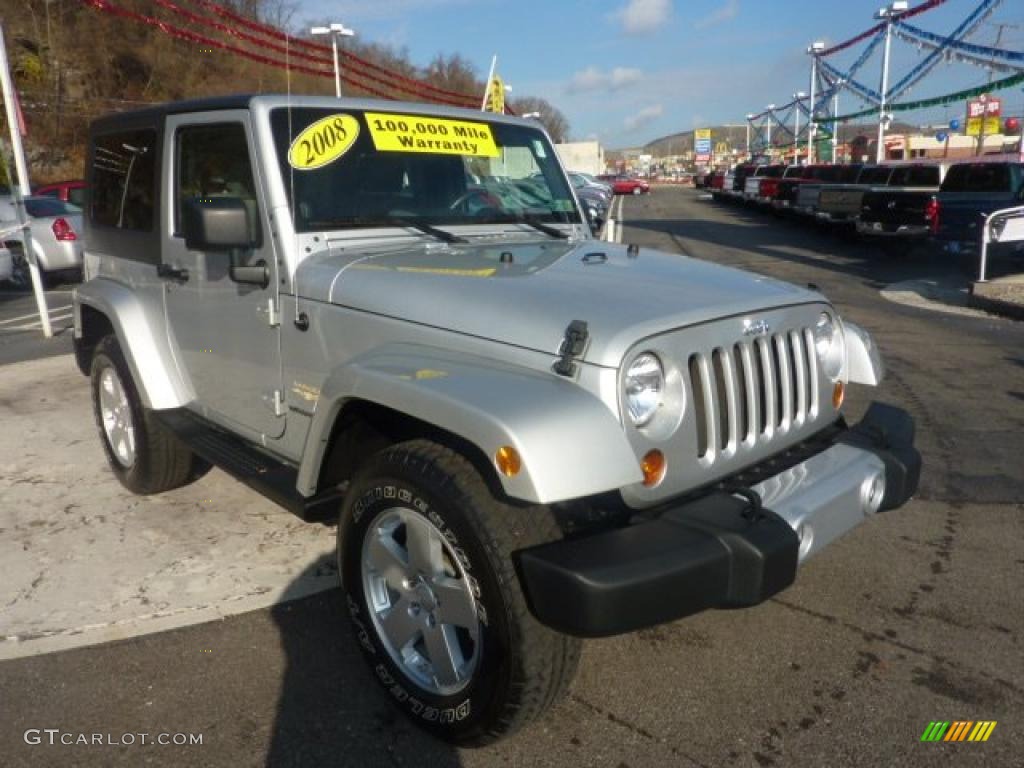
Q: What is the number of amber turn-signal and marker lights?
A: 3